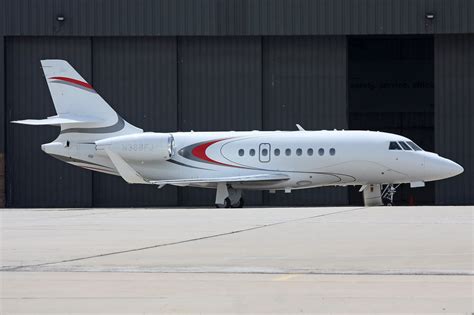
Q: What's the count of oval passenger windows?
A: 9